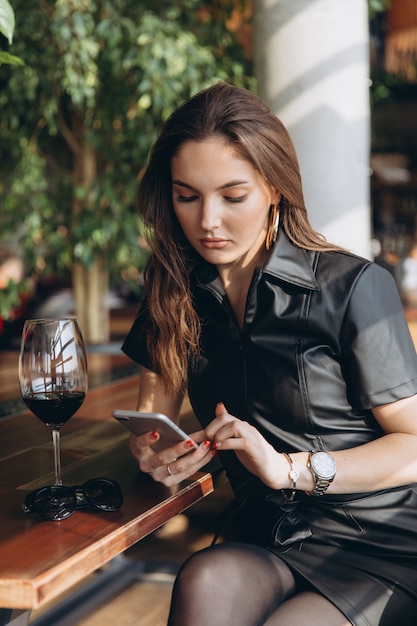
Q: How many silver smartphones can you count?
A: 1